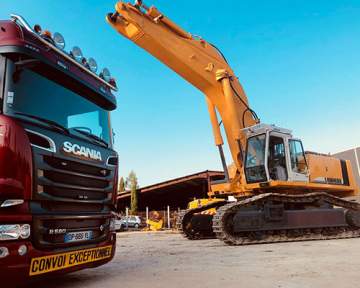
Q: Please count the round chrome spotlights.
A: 4